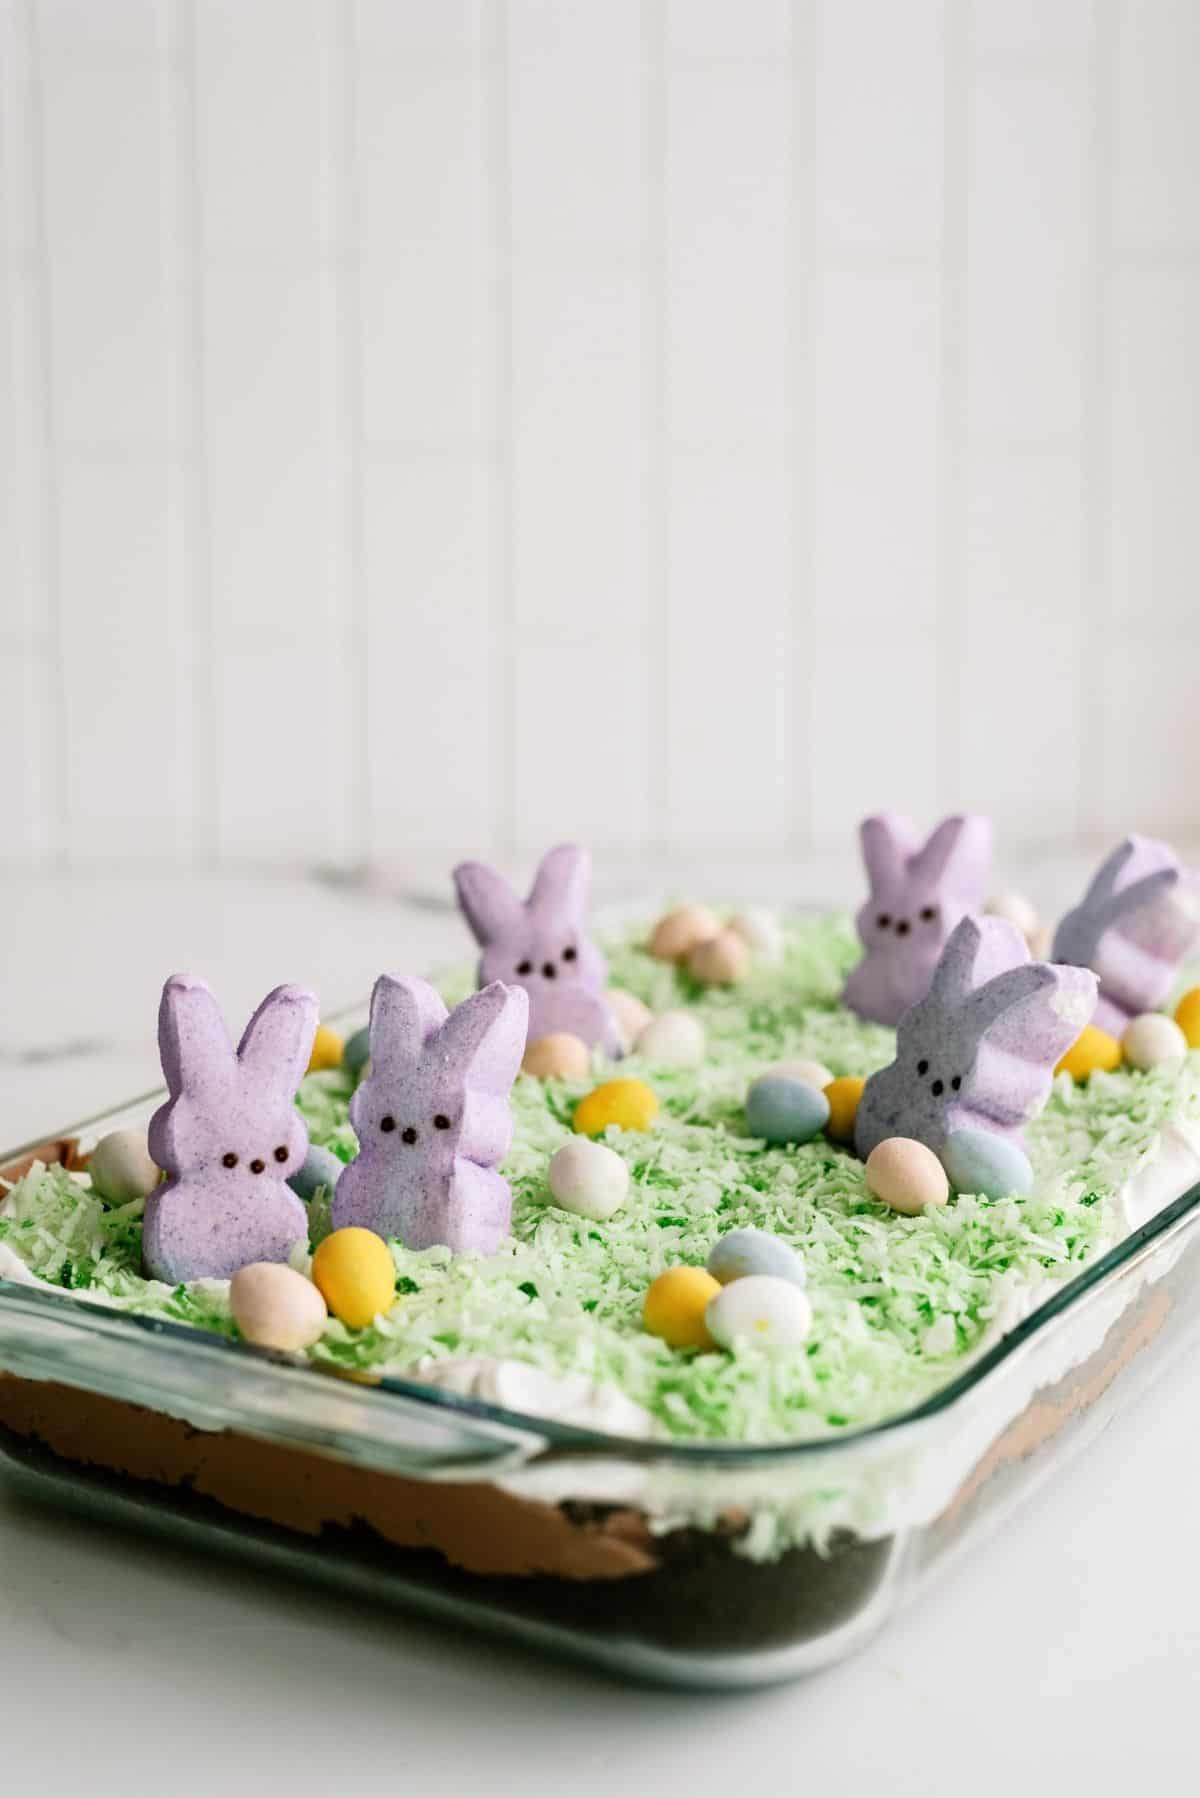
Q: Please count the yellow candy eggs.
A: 7